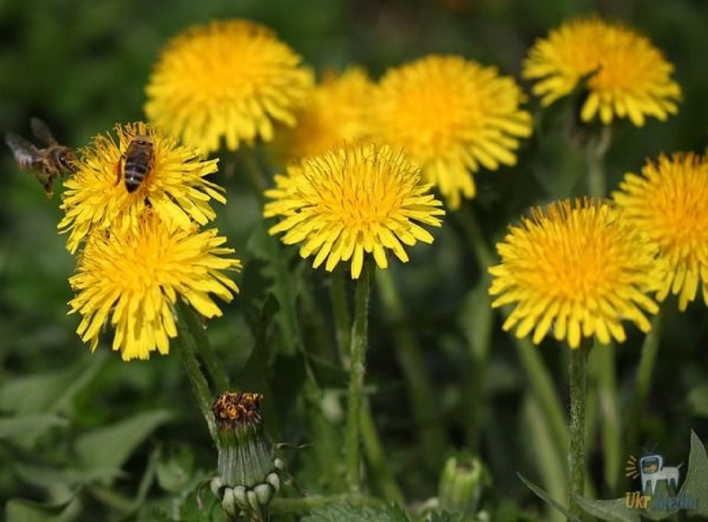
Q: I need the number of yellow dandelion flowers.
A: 9